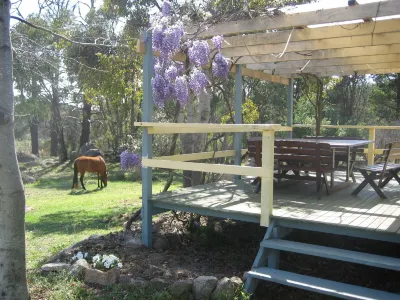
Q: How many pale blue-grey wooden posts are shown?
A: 3